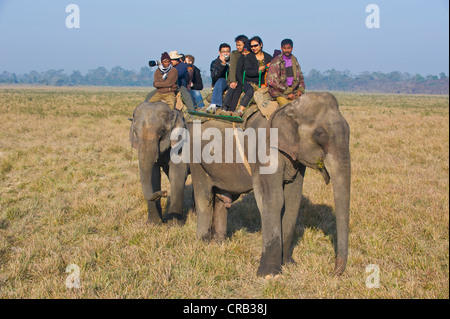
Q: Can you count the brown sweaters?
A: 1